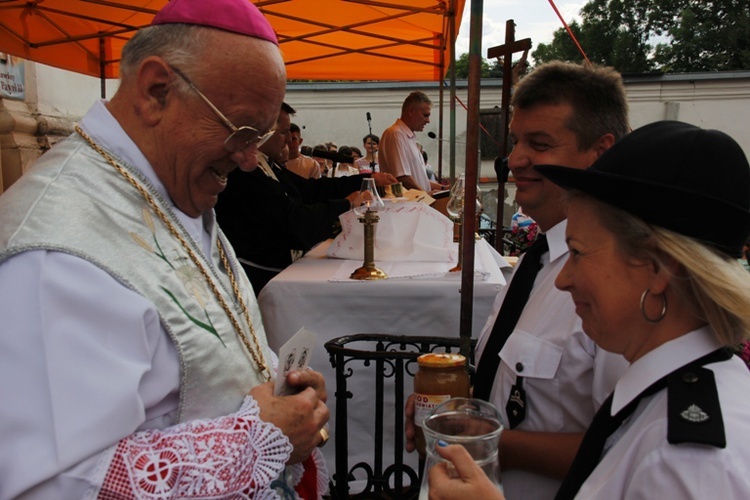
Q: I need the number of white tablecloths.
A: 1